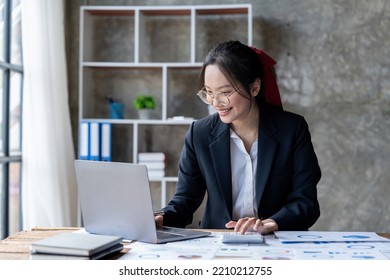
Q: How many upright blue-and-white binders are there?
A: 3